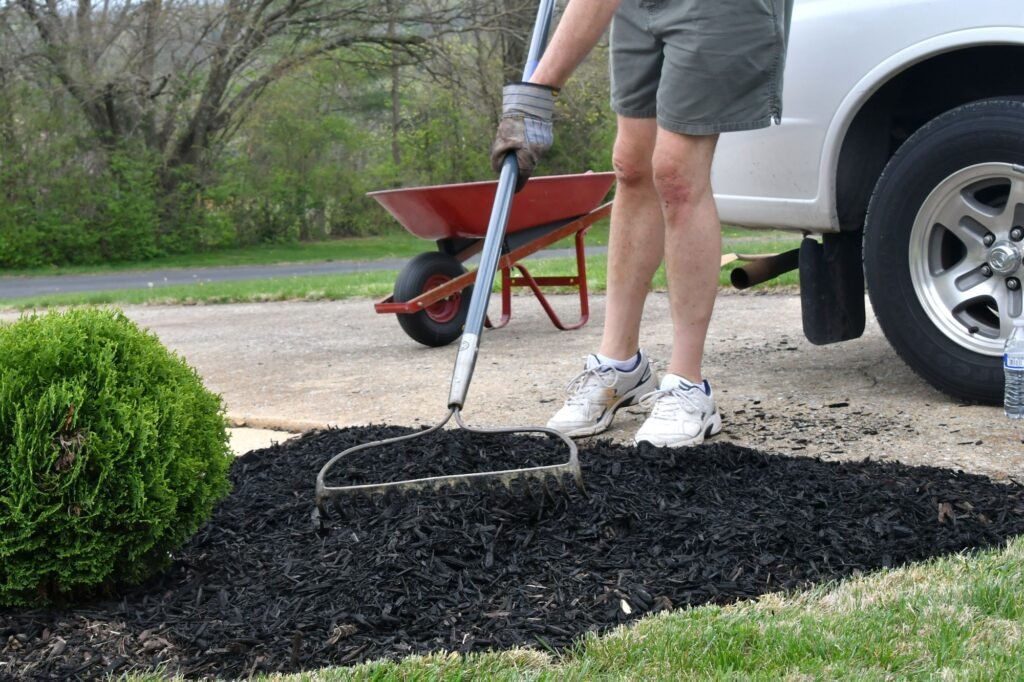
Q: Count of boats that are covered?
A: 0